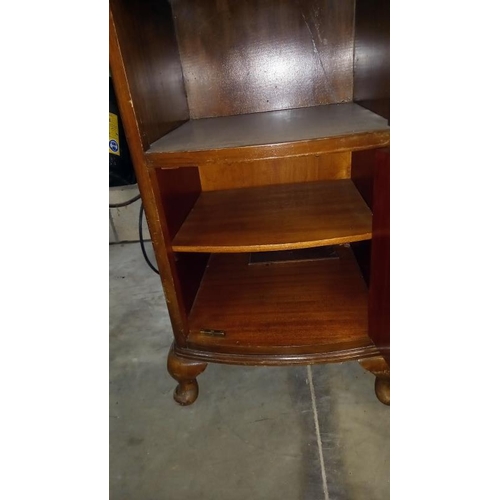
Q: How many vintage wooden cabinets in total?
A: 1